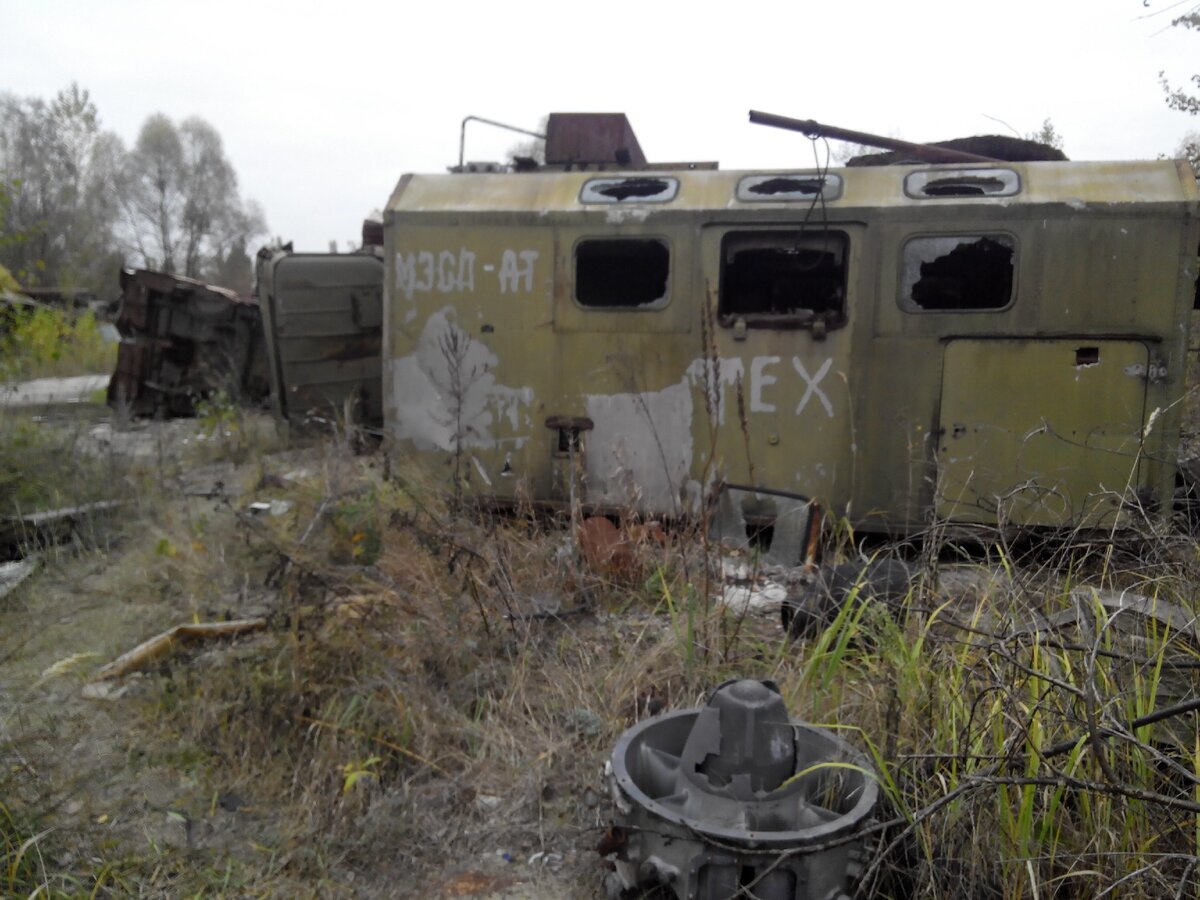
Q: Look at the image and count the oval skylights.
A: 3